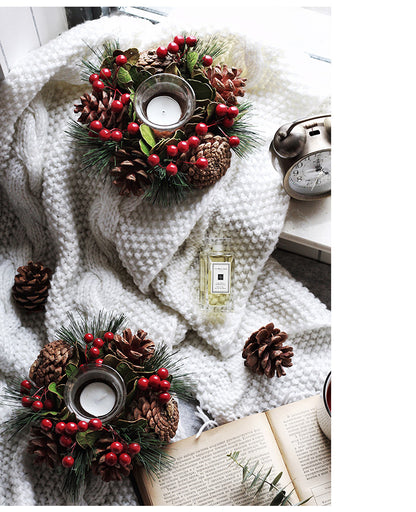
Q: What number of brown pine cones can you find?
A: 12